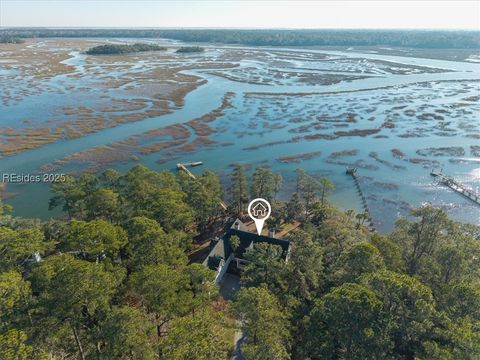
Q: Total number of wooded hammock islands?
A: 2